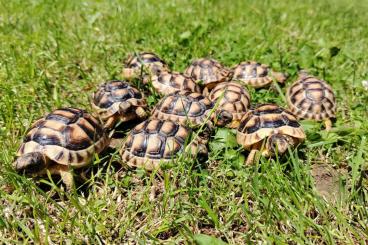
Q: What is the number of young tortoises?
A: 11